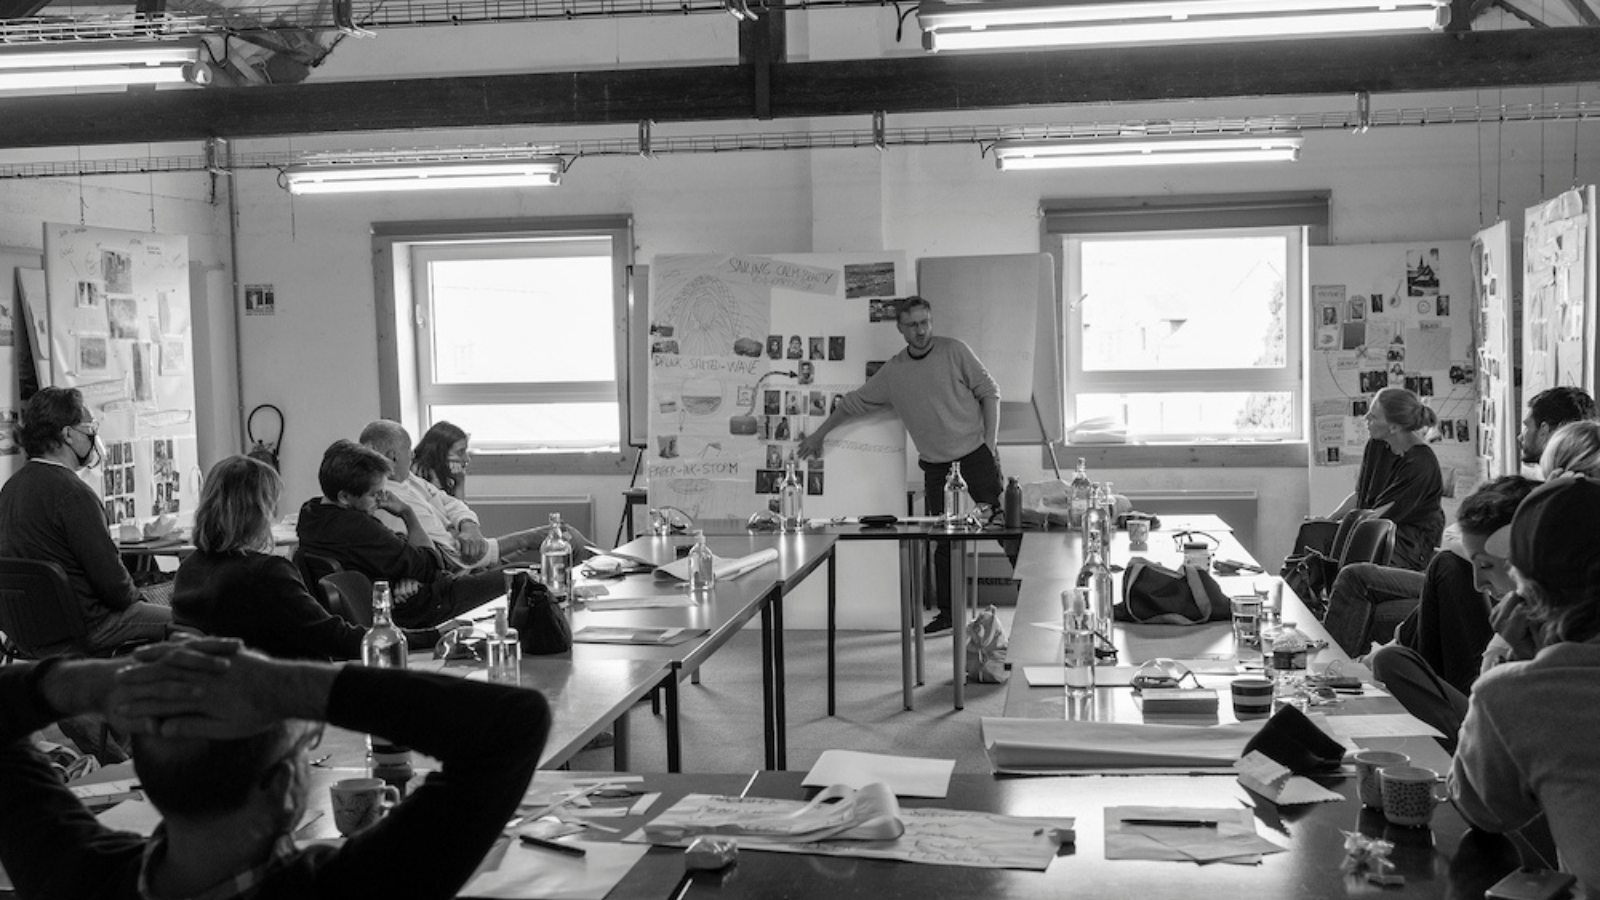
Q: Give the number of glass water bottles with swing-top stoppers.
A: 7